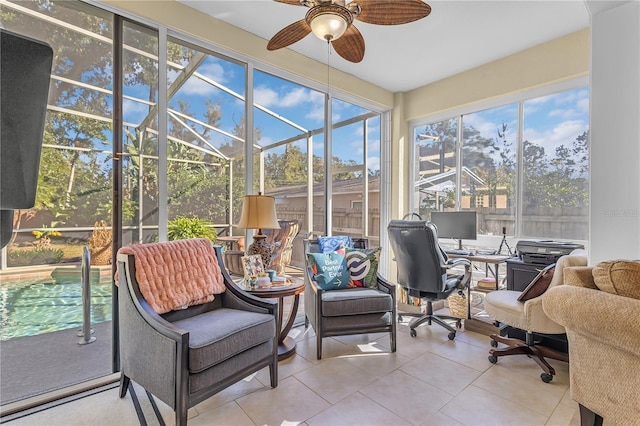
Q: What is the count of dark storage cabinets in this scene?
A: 1